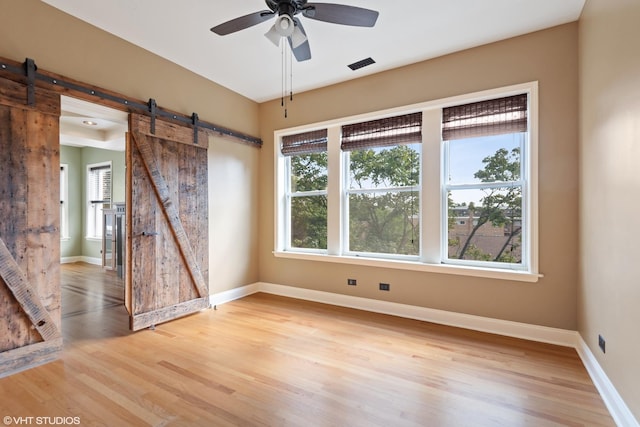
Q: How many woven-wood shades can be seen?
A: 3